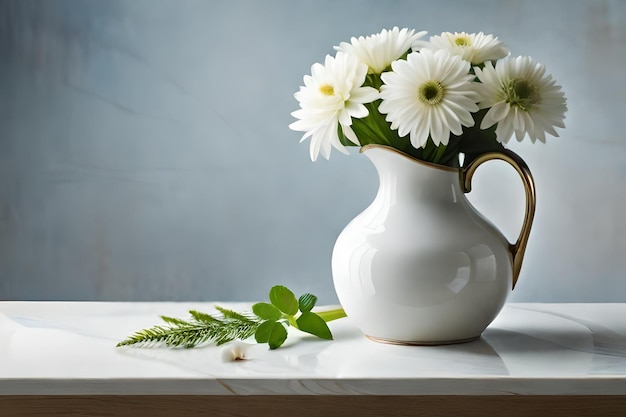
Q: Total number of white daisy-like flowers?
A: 5